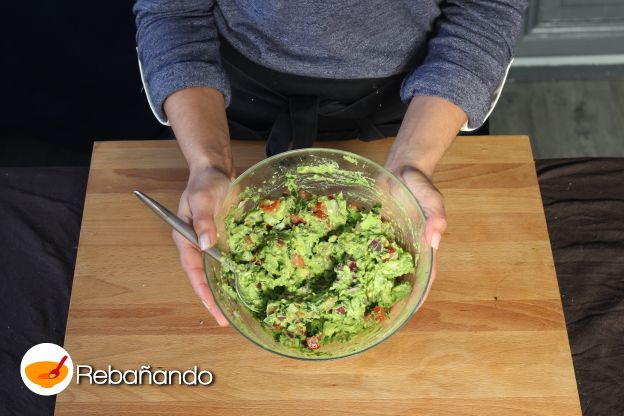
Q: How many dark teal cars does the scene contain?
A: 0